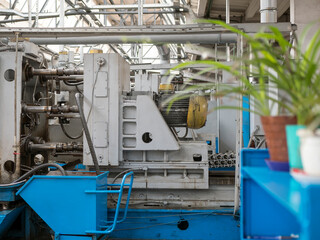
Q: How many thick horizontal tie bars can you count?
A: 3